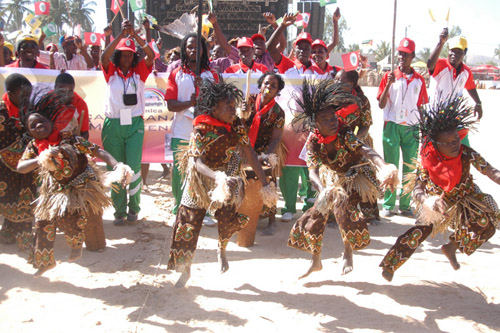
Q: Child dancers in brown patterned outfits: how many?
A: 4